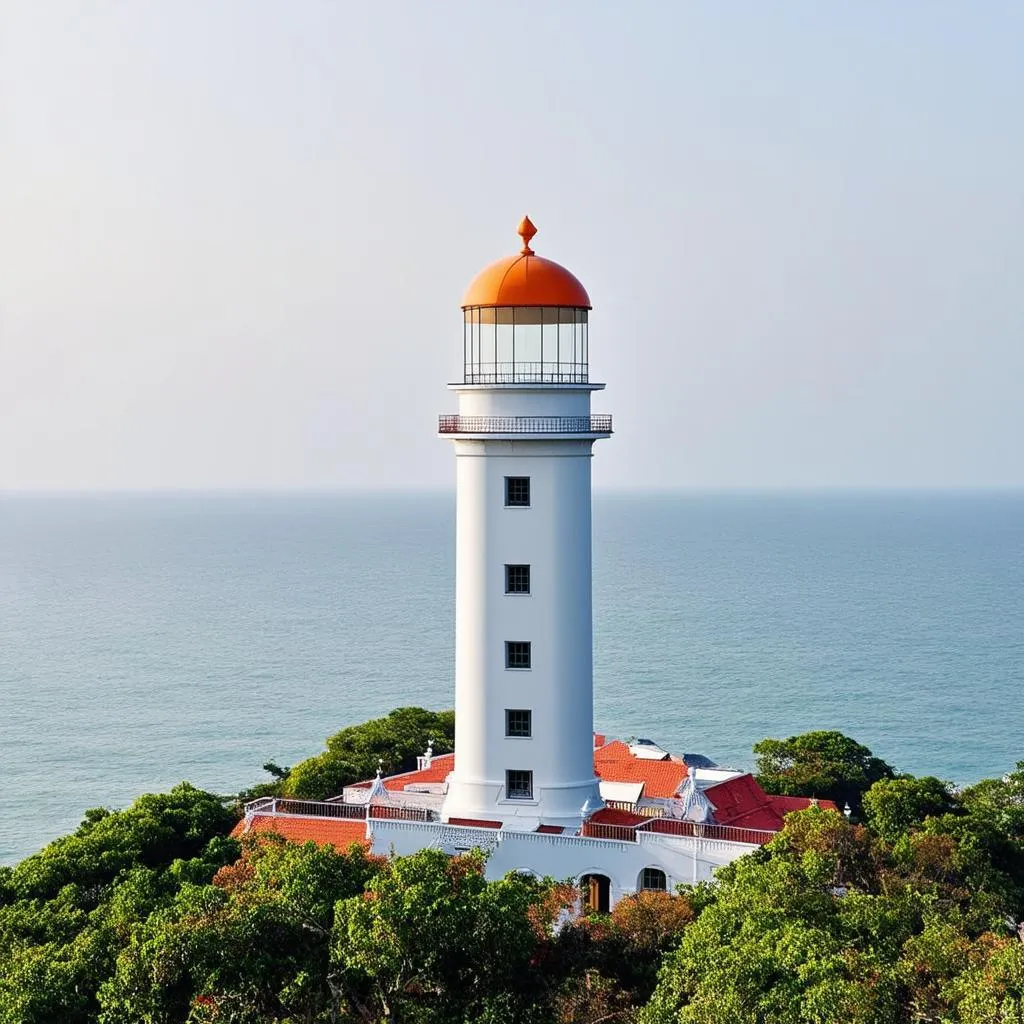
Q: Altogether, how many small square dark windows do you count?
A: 5